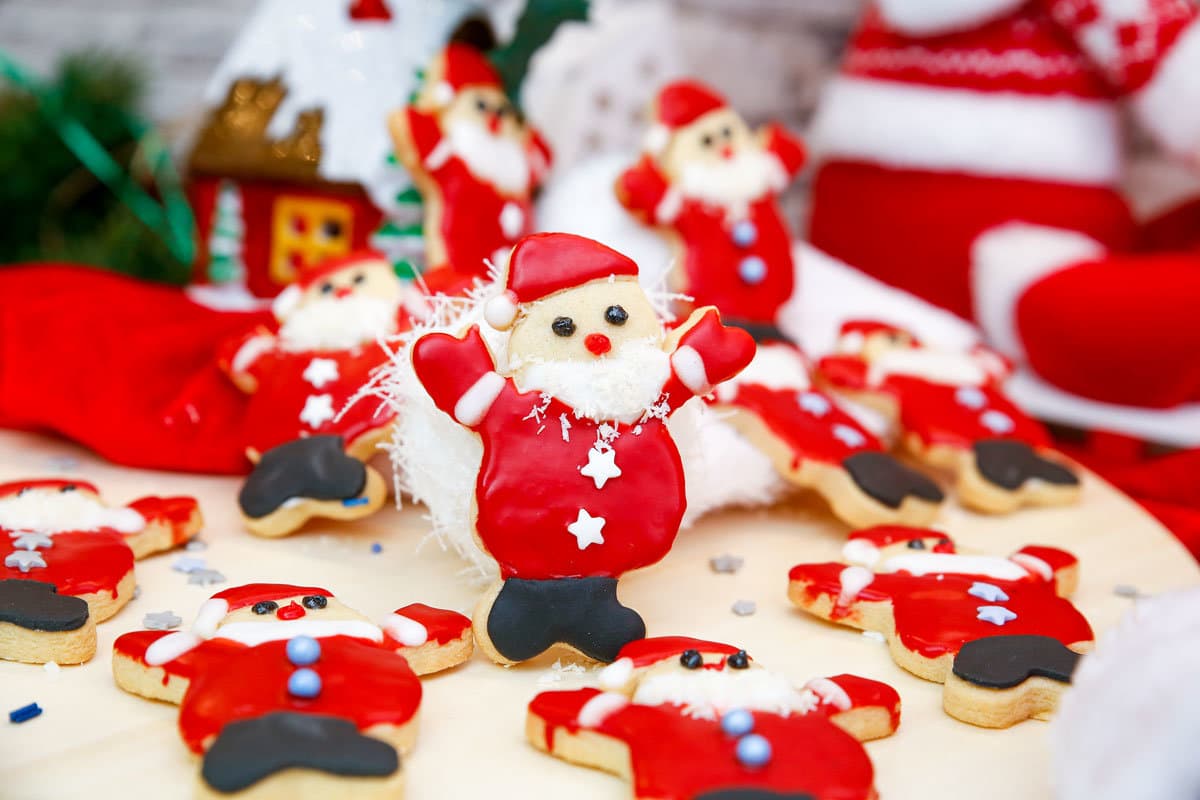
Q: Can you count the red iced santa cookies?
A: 10